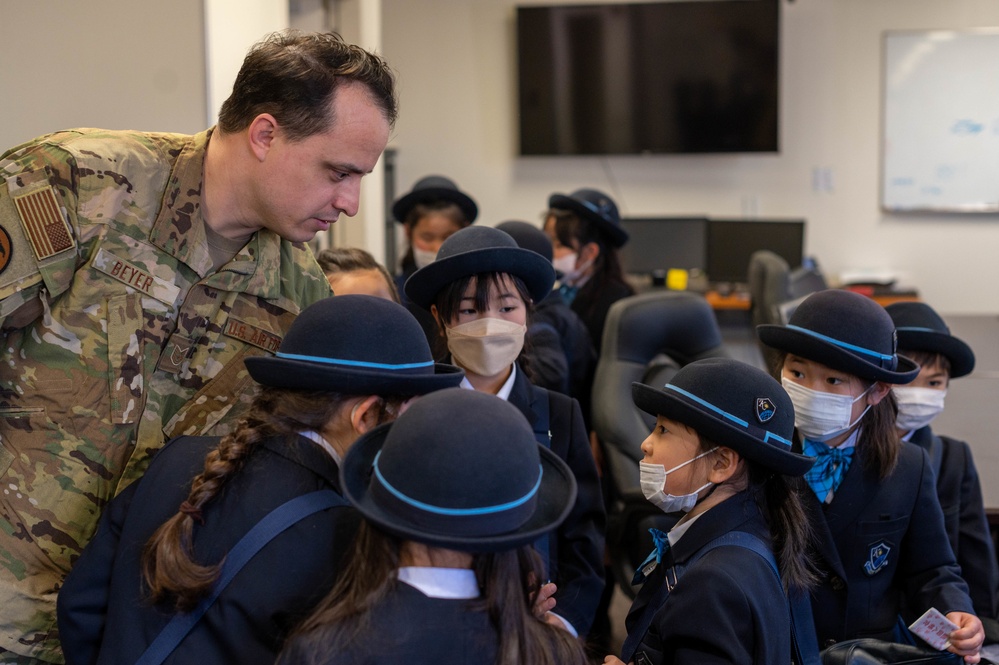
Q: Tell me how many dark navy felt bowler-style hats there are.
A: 9